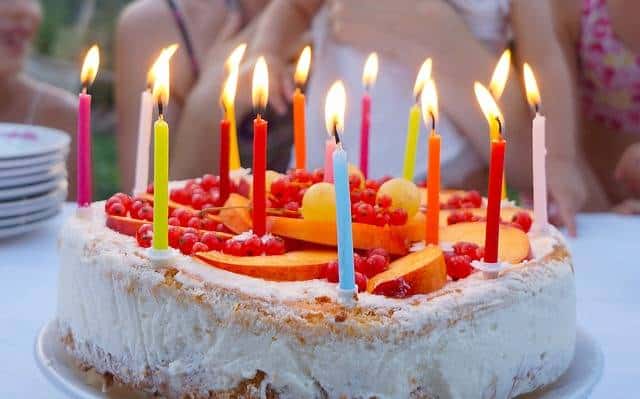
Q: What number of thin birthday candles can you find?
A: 15